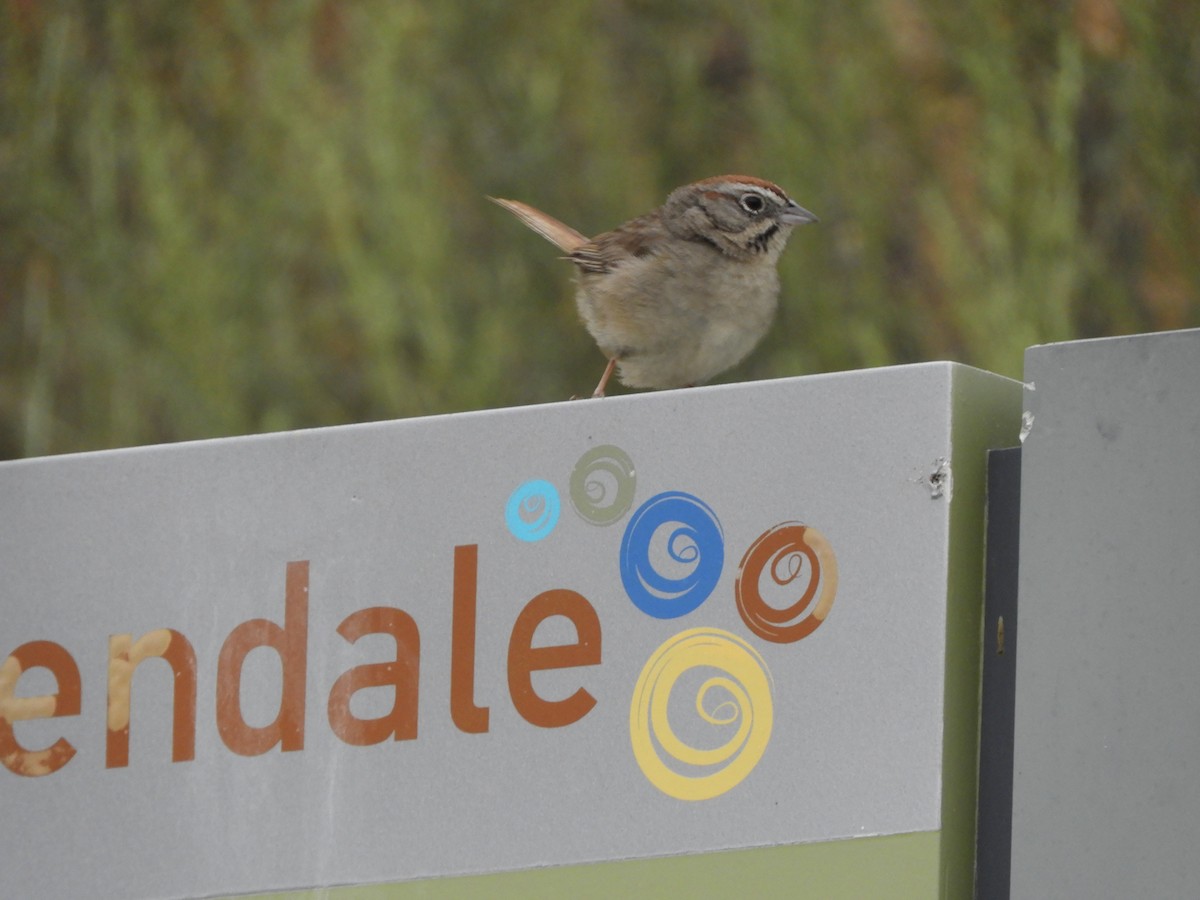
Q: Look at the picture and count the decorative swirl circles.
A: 5